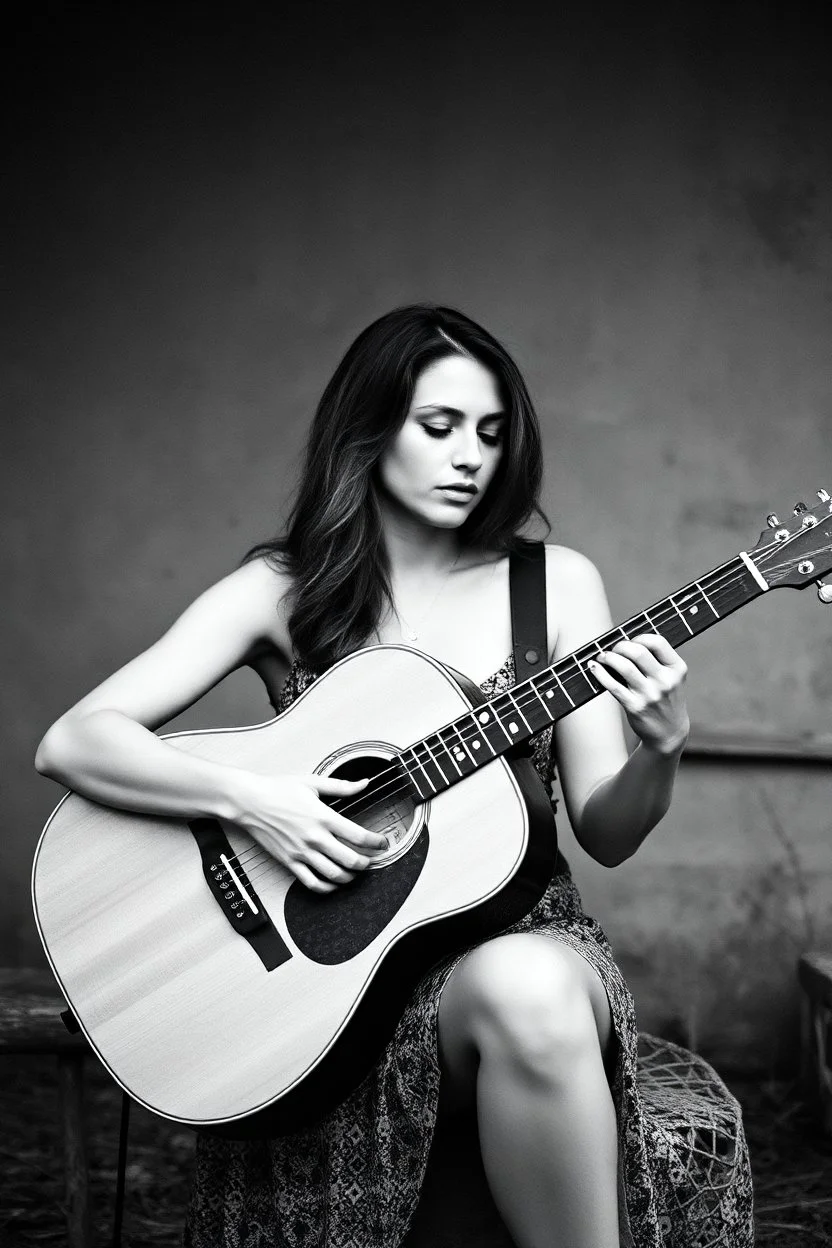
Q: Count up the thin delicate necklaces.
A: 1